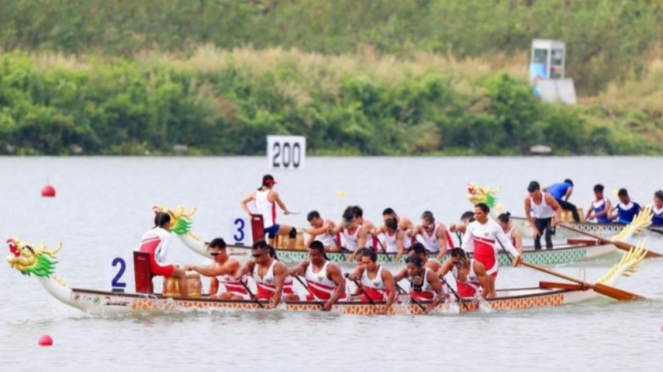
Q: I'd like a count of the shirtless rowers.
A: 0